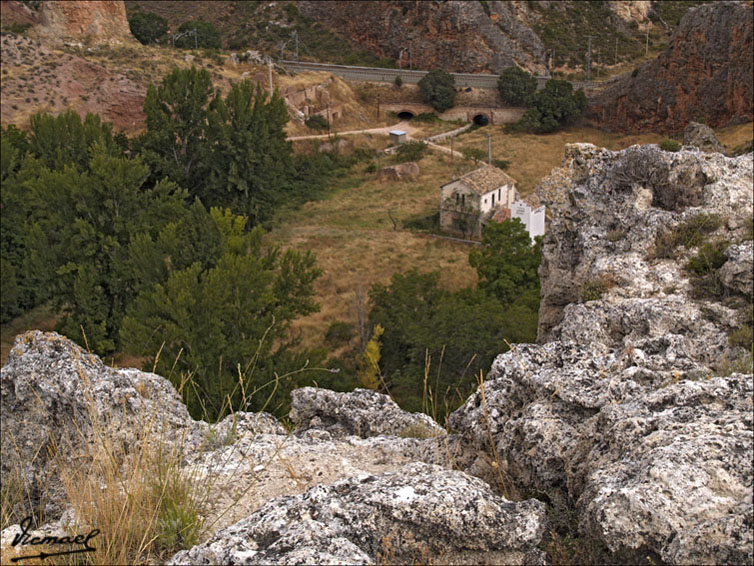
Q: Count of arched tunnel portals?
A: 2